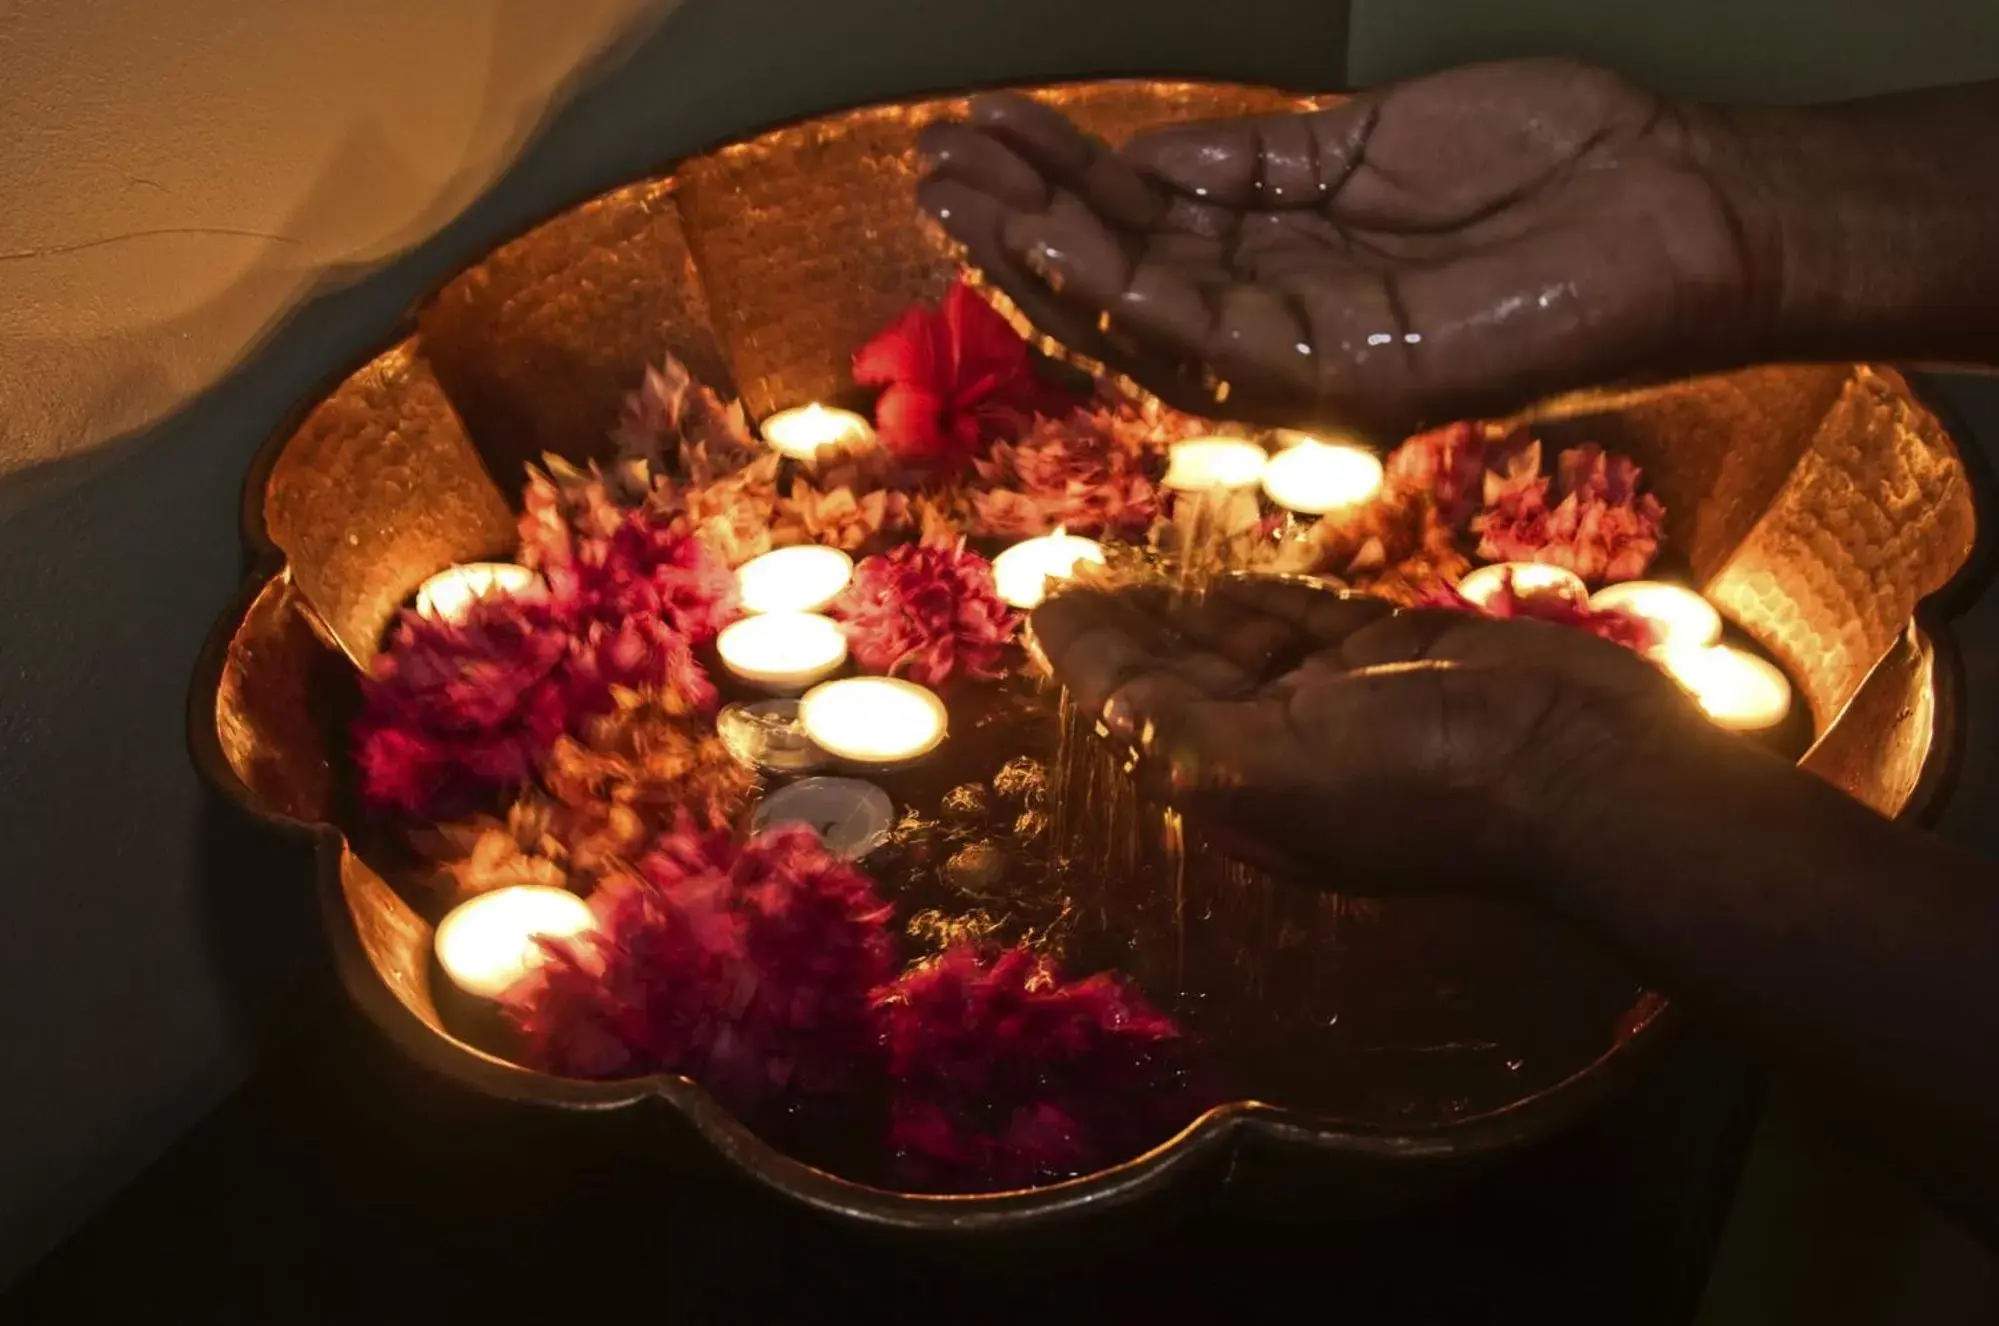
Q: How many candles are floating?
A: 12